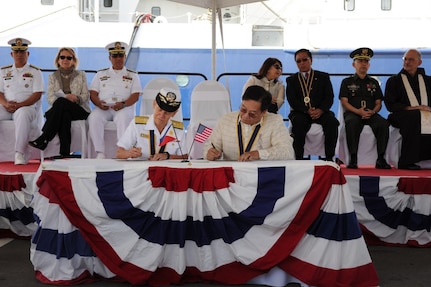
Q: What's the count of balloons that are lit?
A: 0